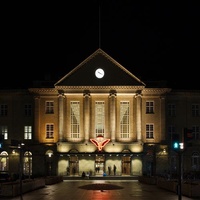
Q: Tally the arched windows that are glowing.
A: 2